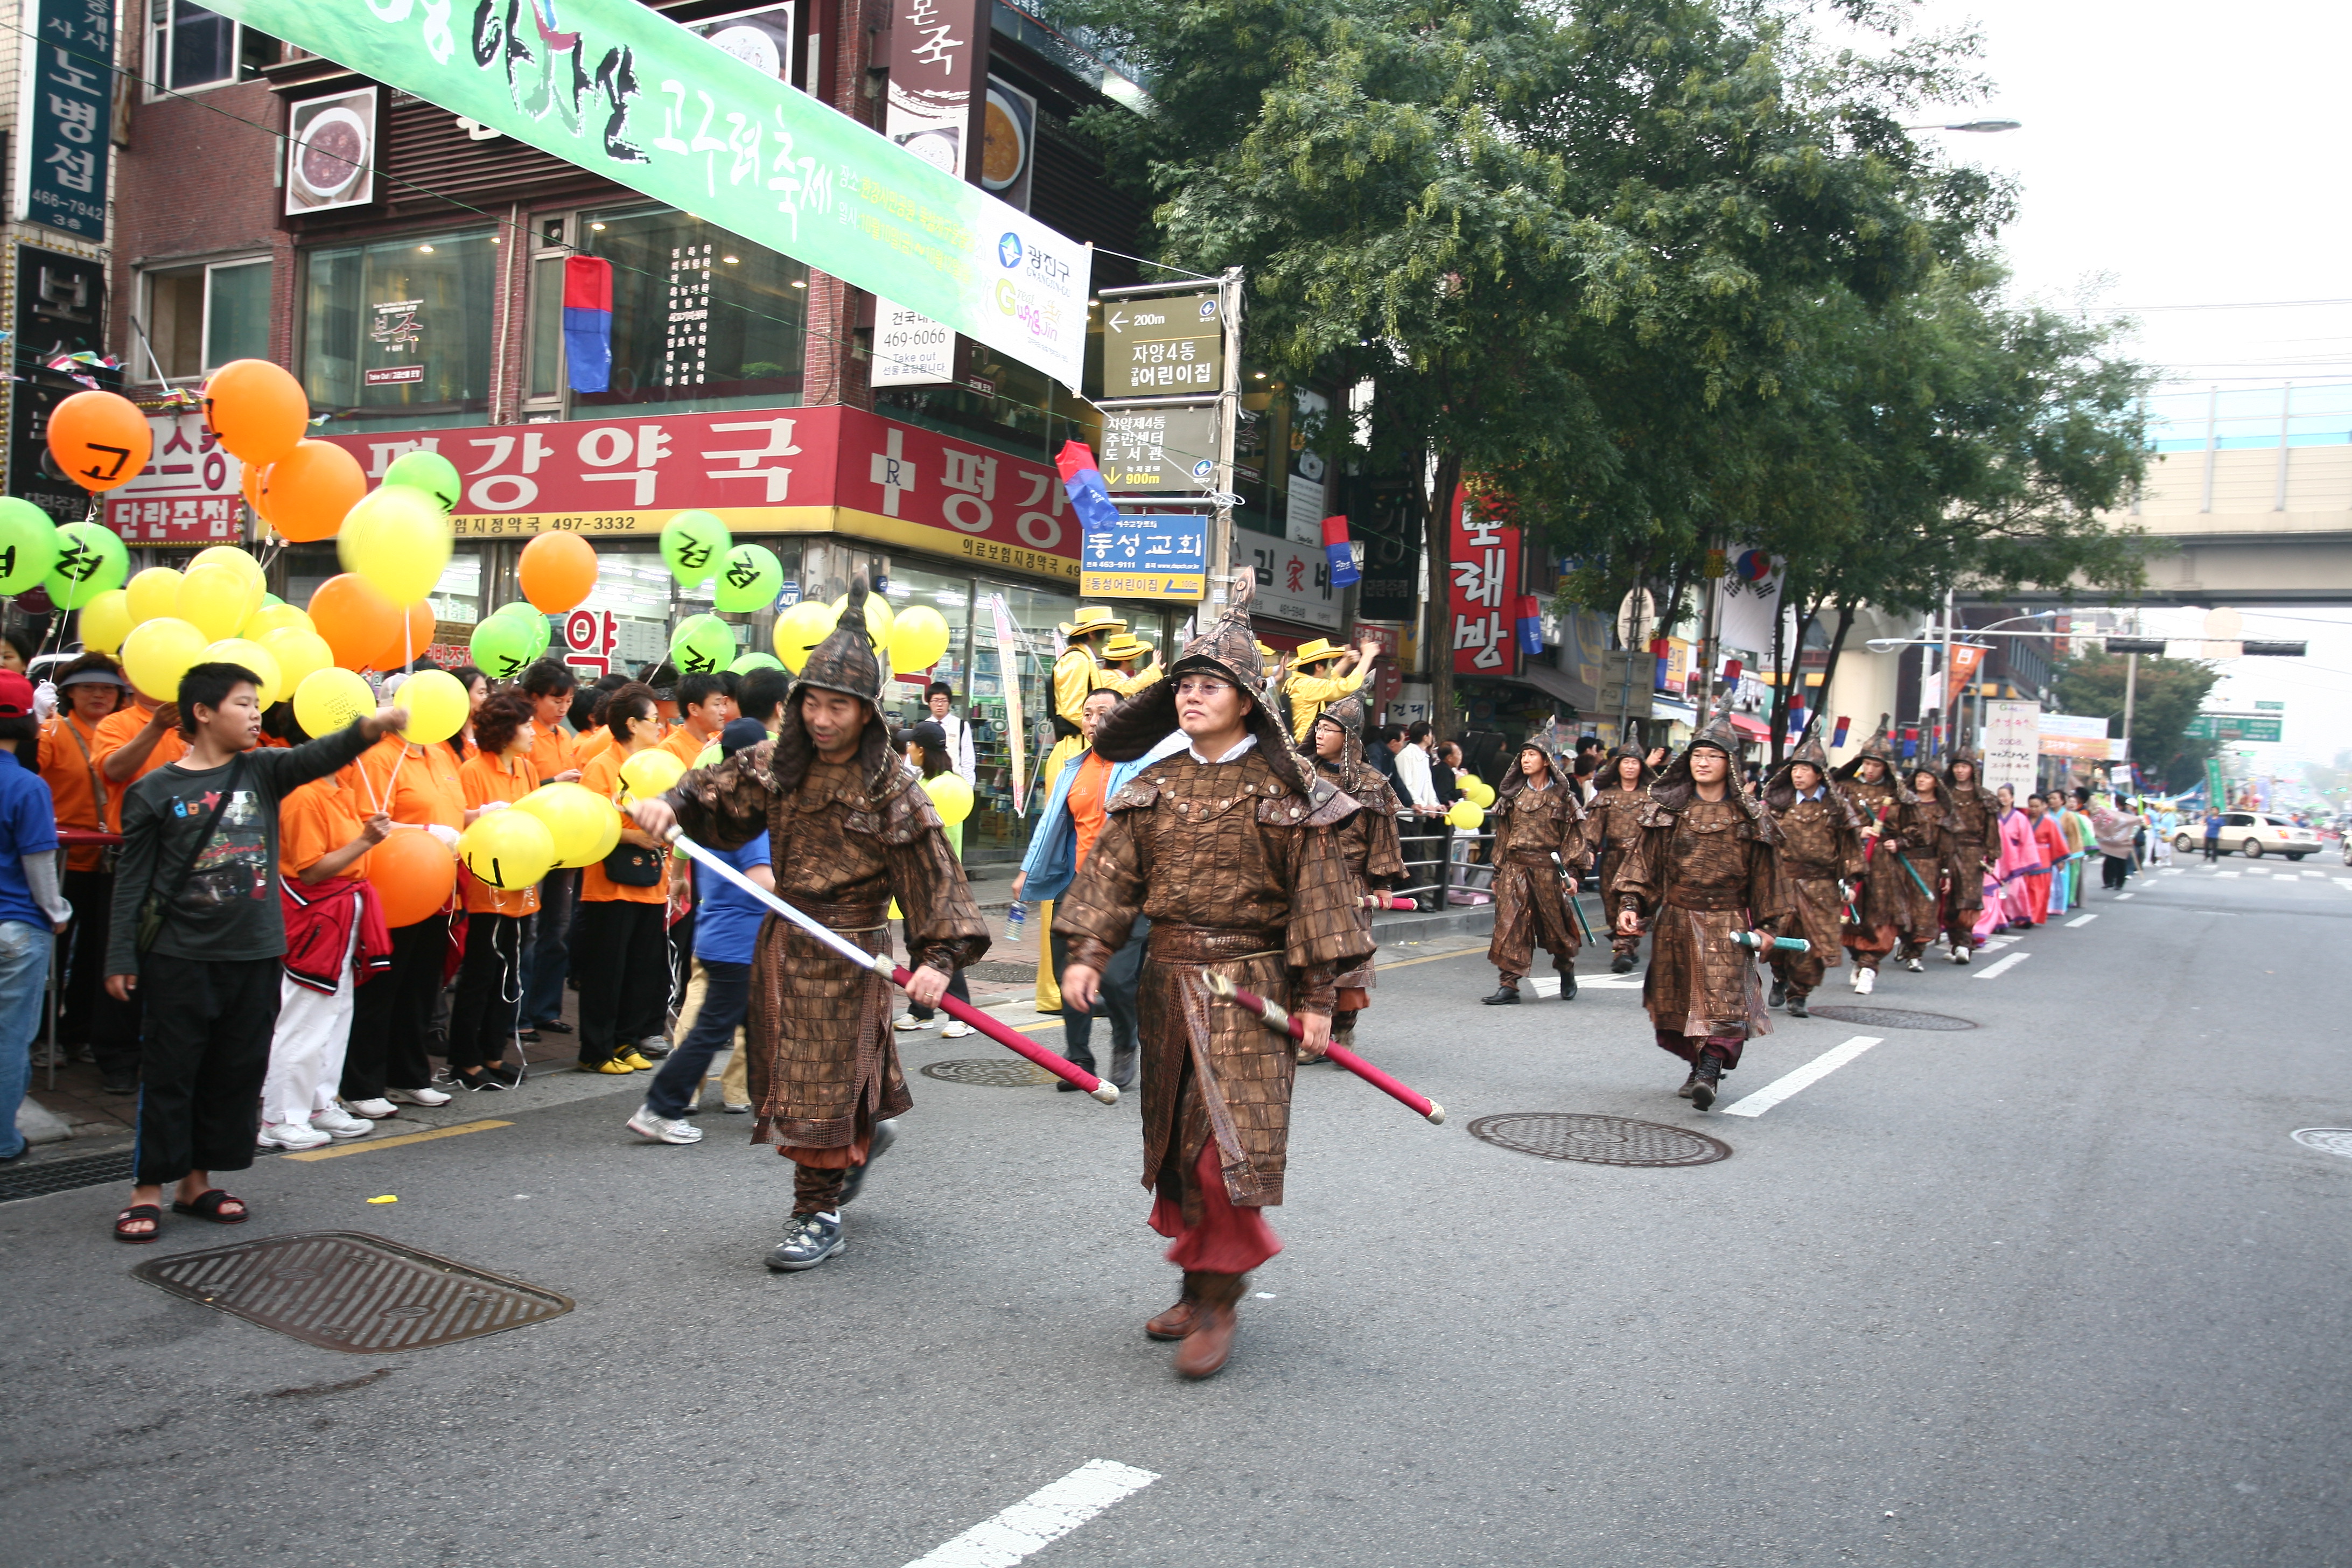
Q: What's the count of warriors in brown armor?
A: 10